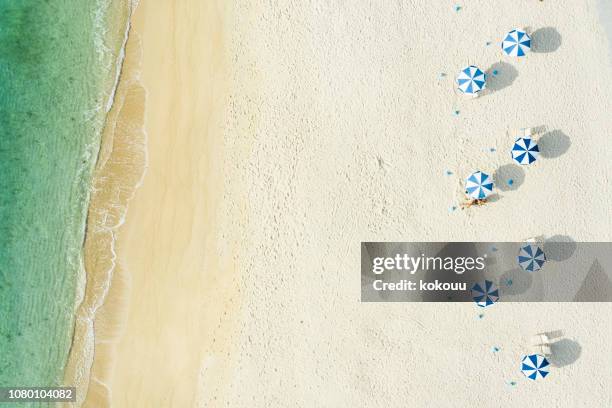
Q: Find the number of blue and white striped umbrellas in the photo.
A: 7